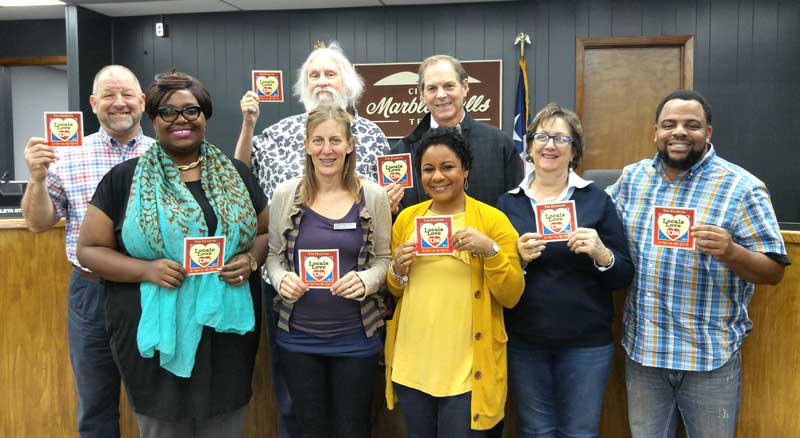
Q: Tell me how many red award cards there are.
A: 8